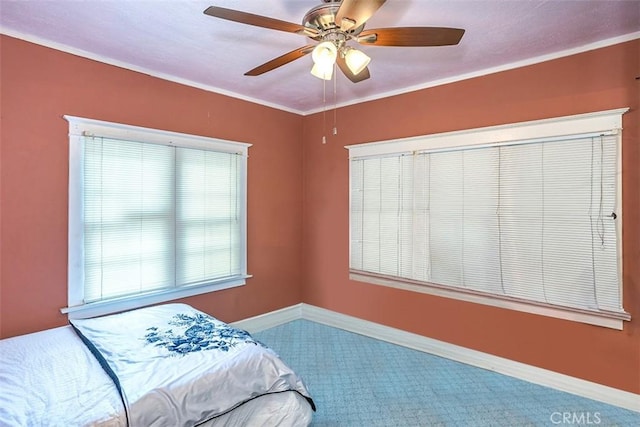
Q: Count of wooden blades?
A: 5